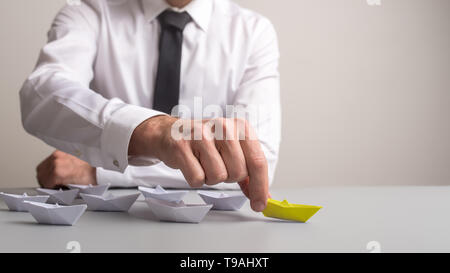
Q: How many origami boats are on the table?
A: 9